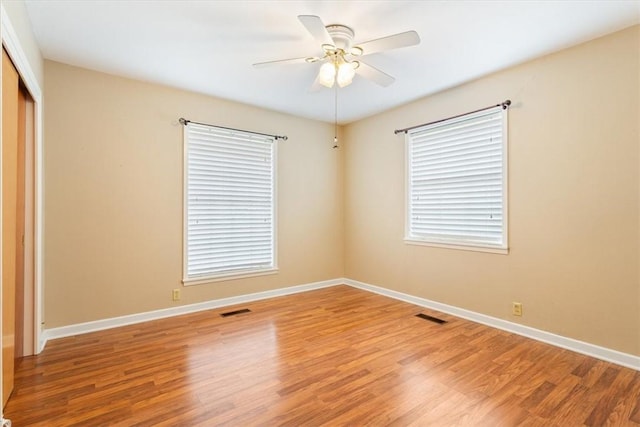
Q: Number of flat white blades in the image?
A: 5